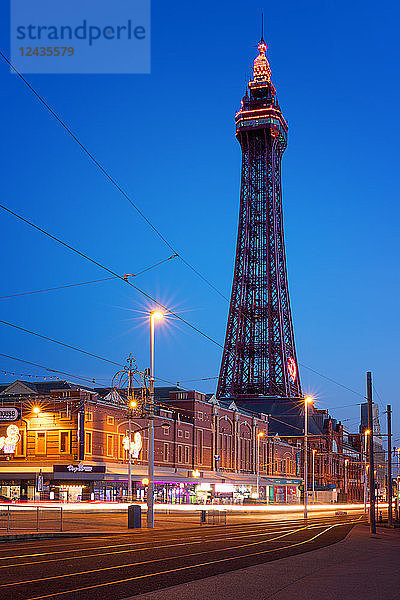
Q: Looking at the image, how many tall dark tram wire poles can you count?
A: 2